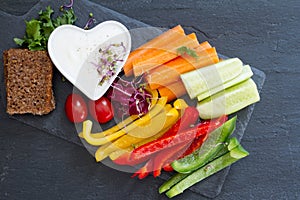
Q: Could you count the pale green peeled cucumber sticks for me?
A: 3